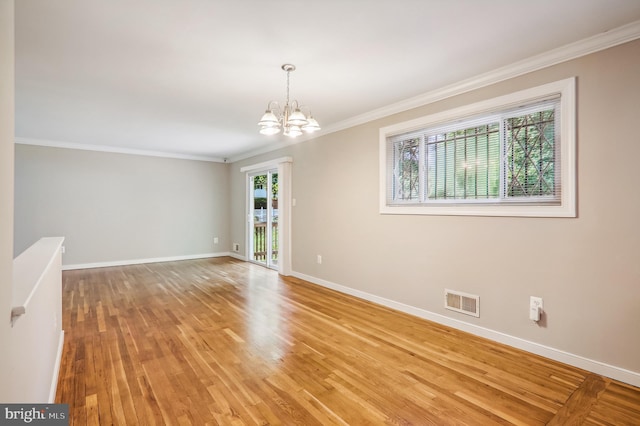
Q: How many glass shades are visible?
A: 5